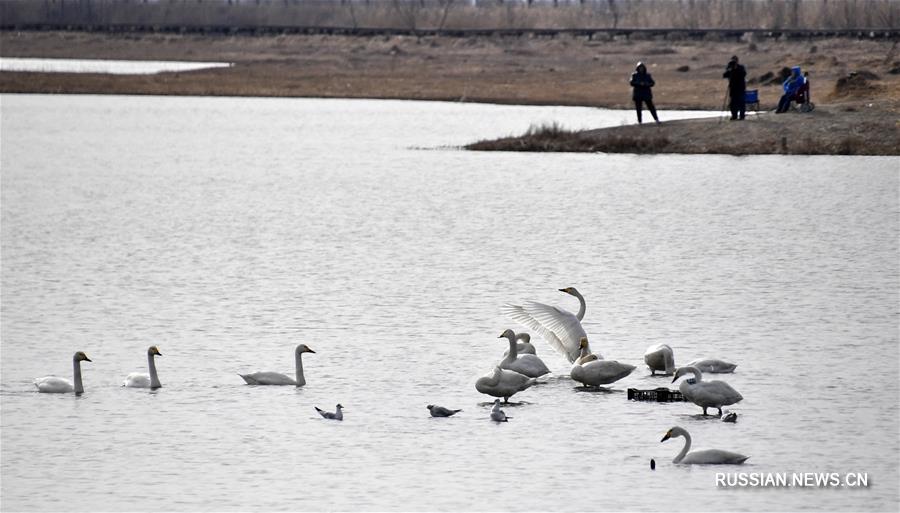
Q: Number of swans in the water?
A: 12